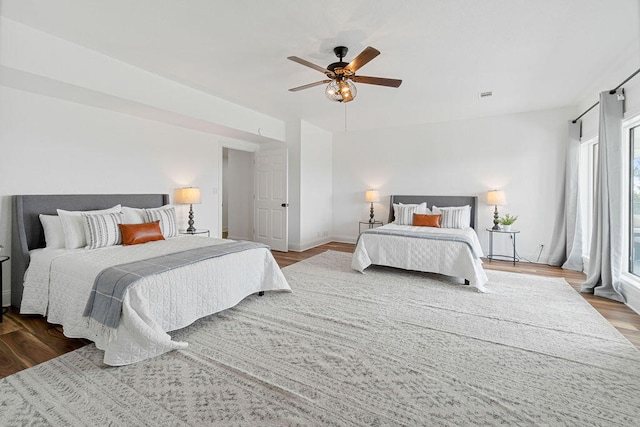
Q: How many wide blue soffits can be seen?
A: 0